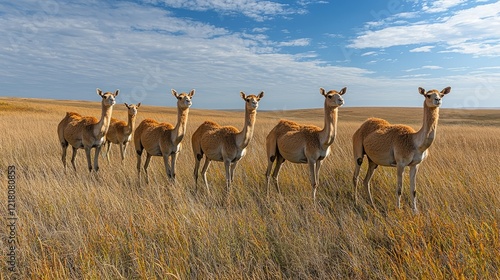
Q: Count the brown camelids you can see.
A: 6